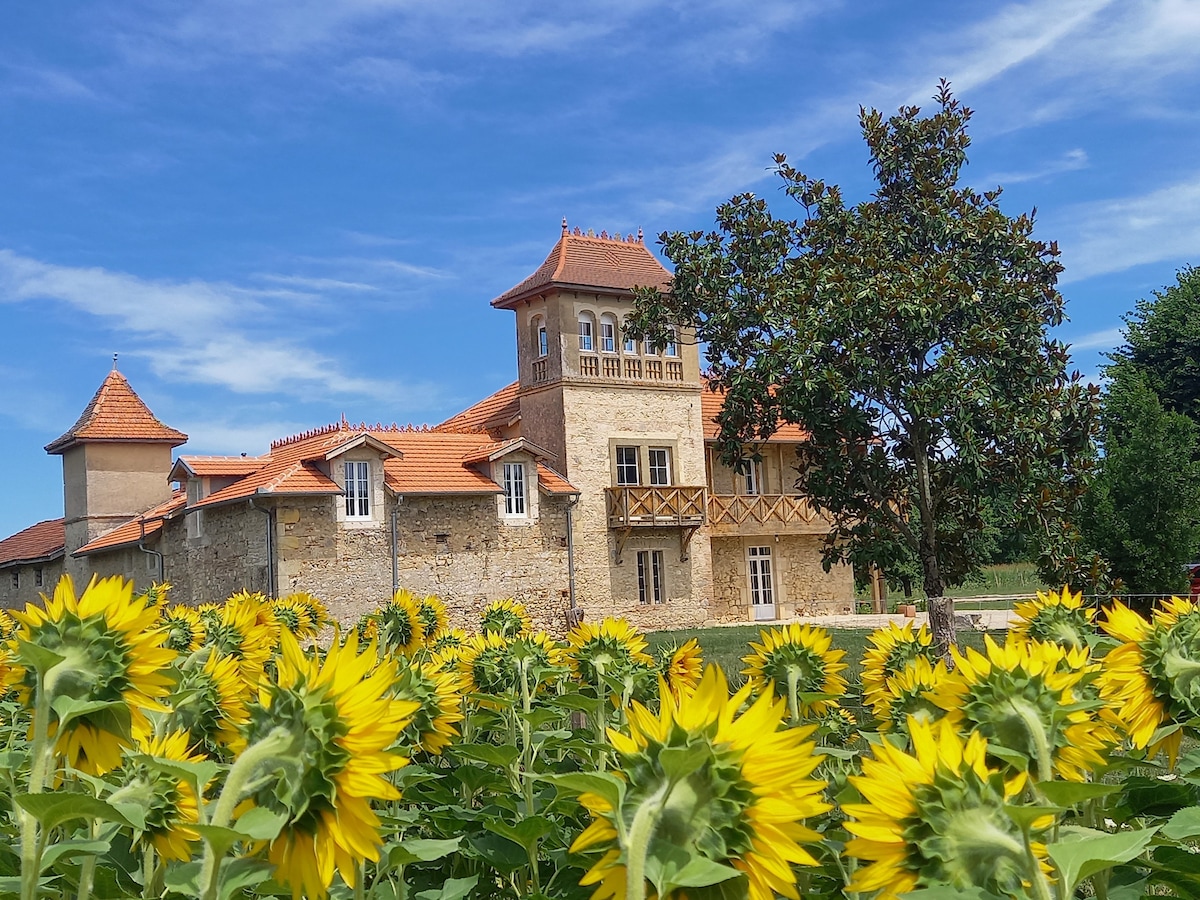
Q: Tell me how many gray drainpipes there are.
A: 4